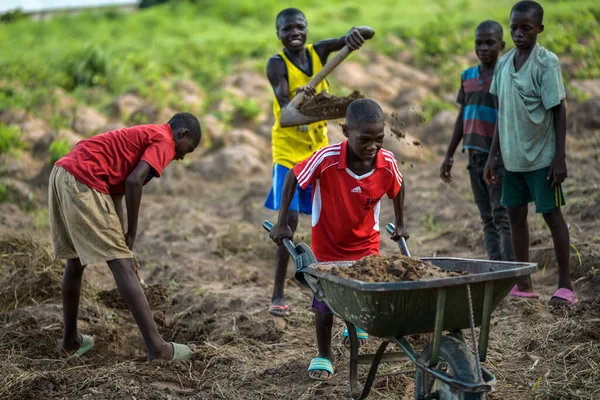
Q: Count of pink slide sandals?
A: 2